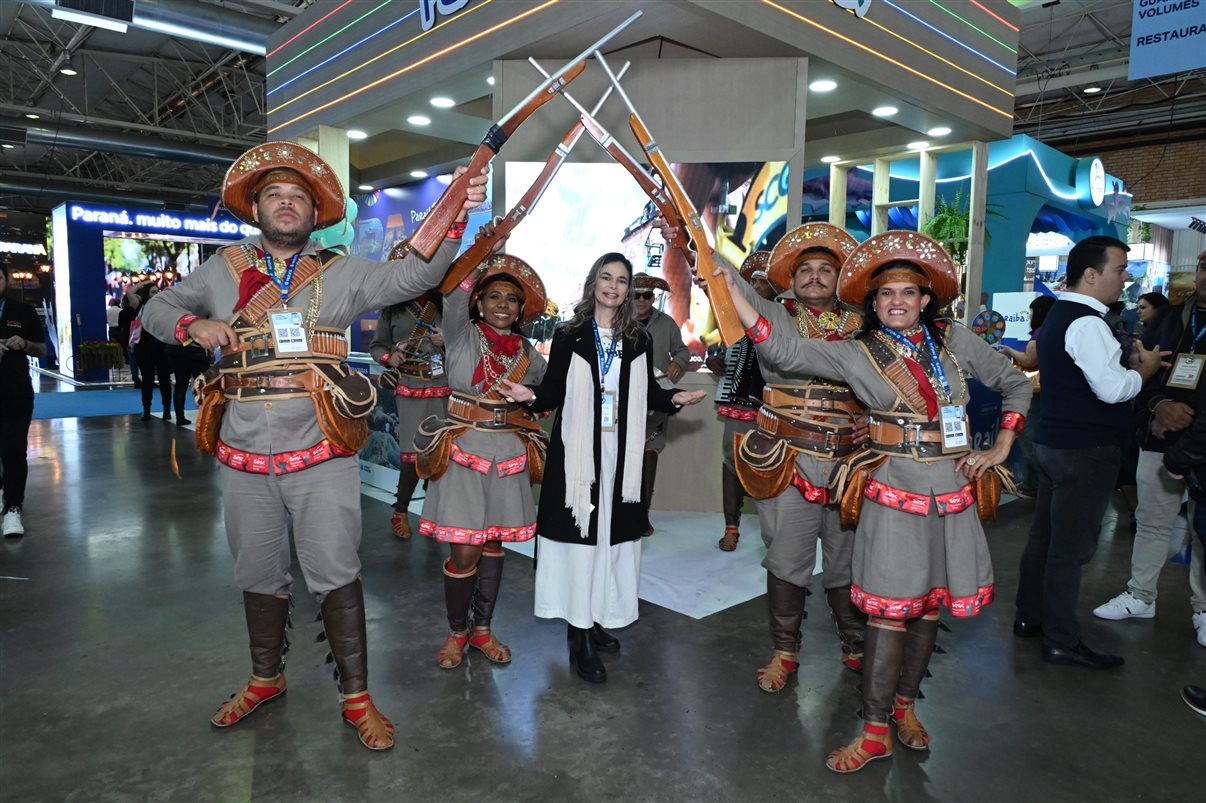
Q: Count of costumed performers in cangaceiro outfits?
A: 7